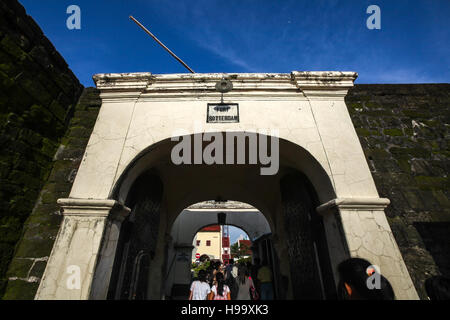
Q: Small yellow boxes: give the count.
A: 0